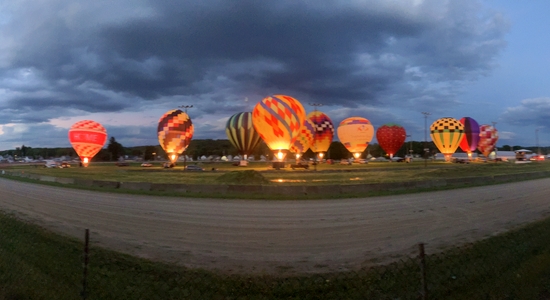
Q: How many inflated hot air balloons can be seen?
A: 11